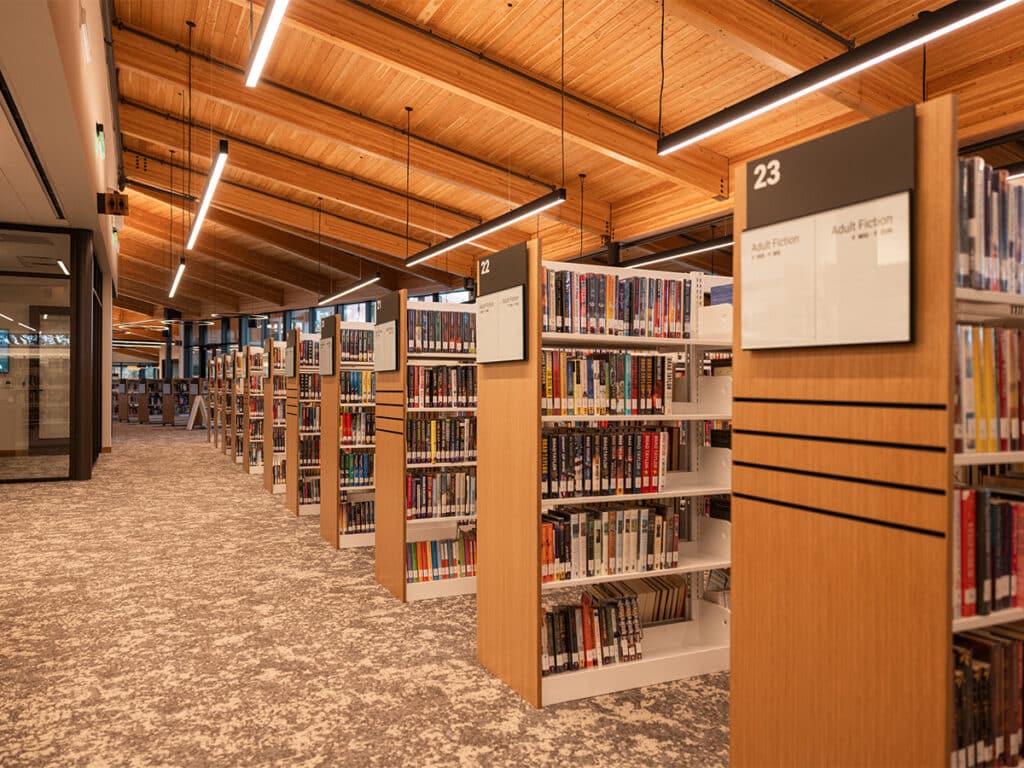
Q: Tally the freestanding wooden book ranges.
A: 11